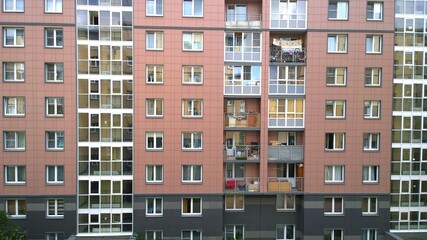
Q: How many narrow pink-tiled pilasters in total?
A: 1